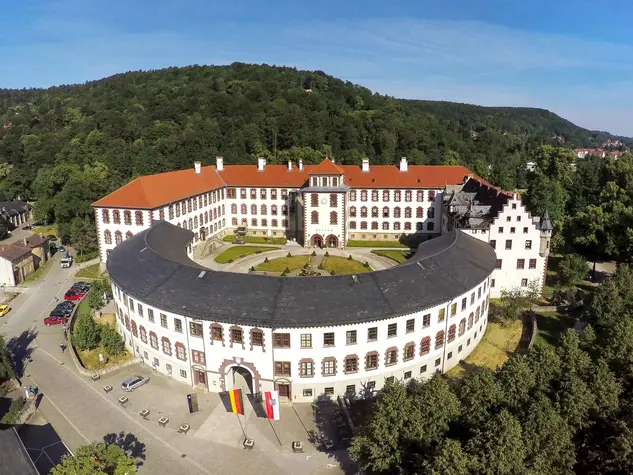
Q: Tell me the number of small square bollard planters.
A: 8